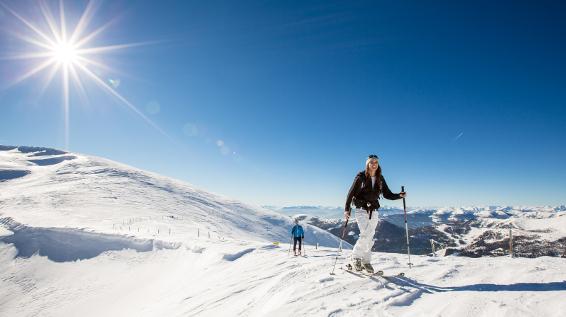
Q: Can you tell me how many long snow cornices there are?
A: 1